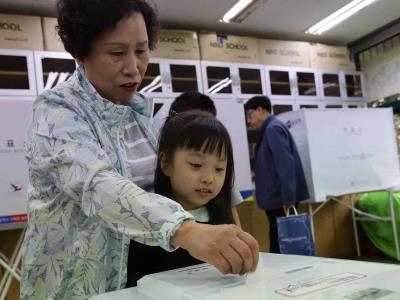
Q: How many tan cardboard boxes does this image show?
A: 6